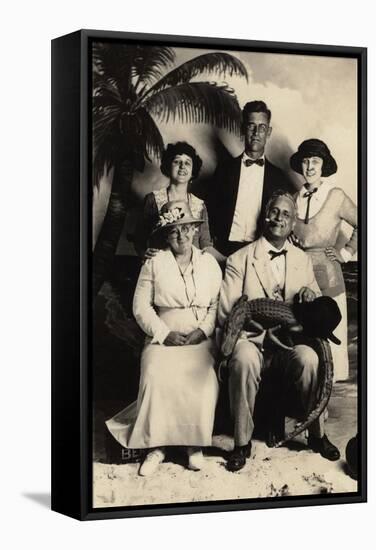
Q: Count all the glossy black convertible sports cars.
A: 0